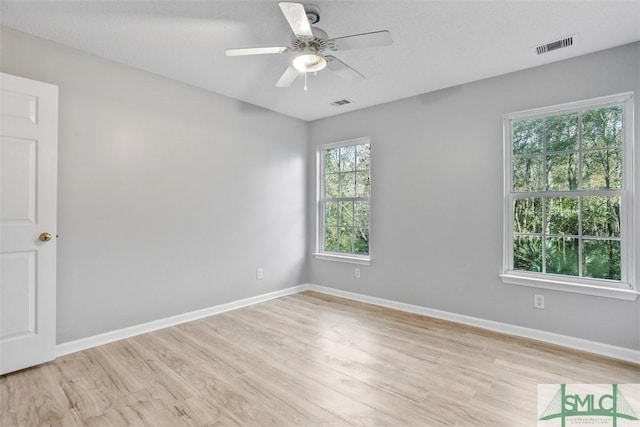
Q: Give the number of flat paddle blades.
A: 5